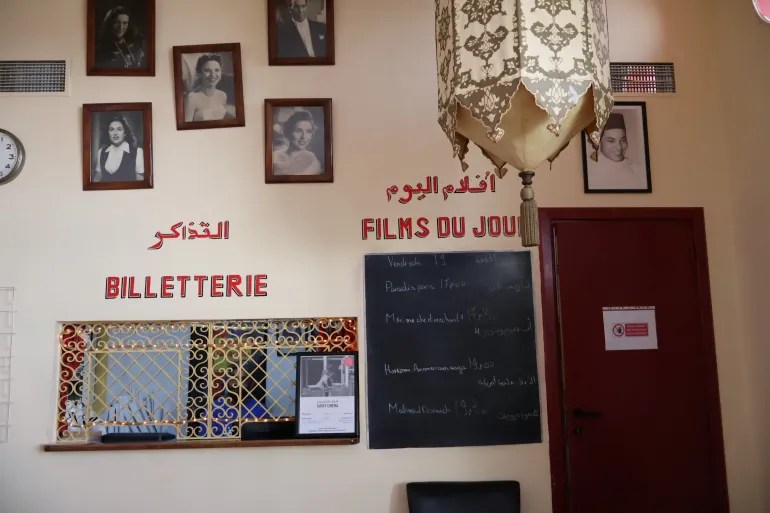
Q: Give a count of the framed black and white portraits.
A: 6